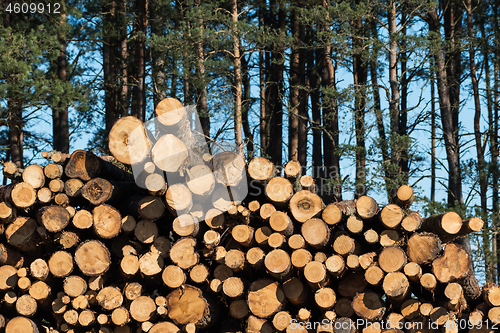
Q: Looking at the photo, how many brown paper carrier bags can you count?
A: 0